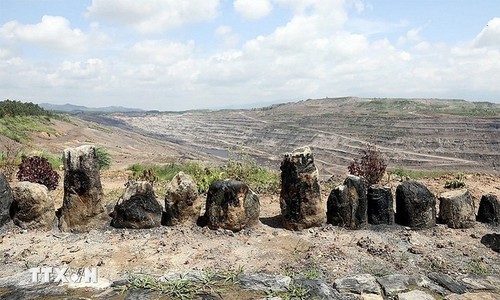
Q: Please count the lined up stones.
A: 12